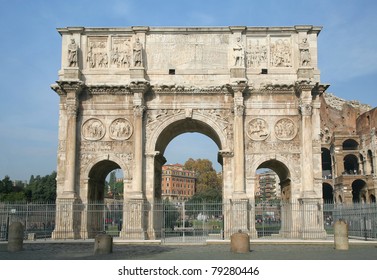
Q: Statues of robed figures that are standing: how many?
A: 4